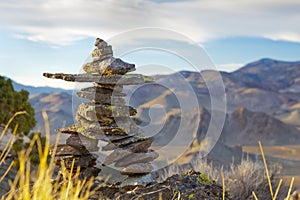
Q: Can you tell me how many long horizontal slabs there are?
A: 1